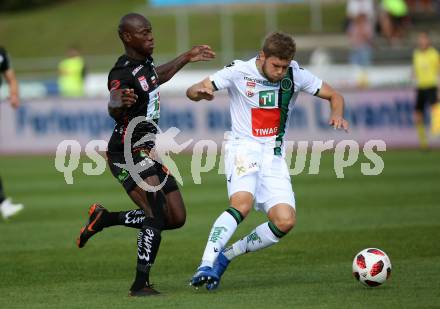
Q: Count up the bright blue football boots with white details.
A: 2